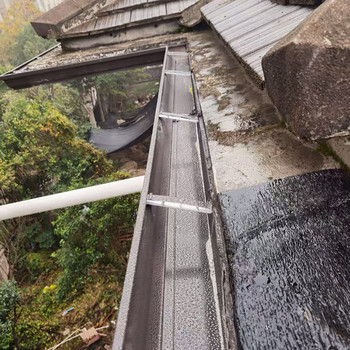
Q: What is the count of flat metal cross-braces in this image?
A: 4